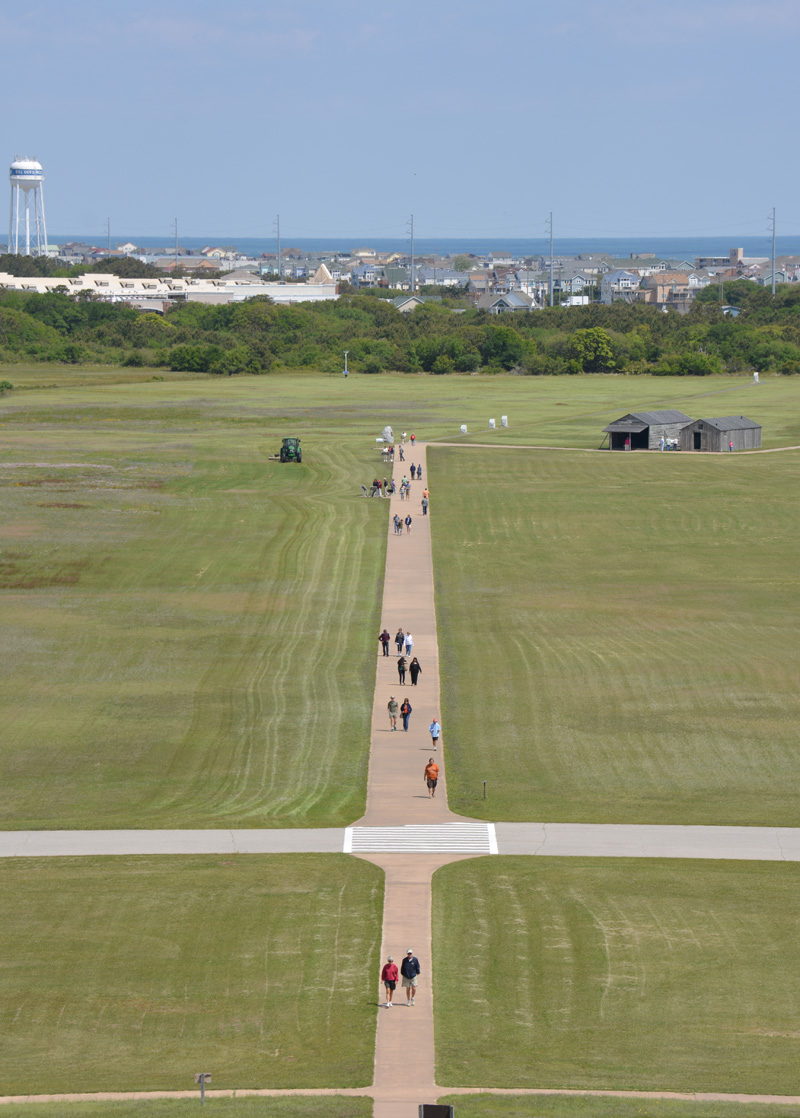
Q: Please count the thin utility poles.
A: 6